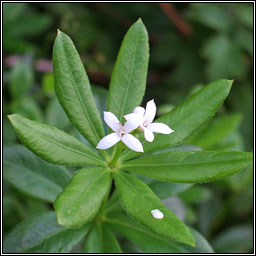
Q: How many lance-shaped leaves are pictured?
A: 7